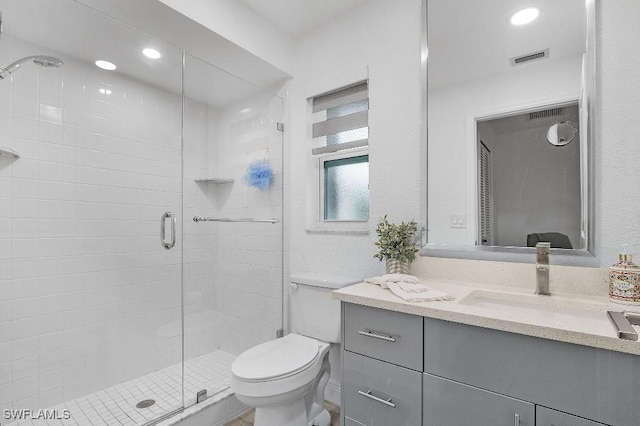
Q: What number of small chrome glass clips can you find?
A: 3